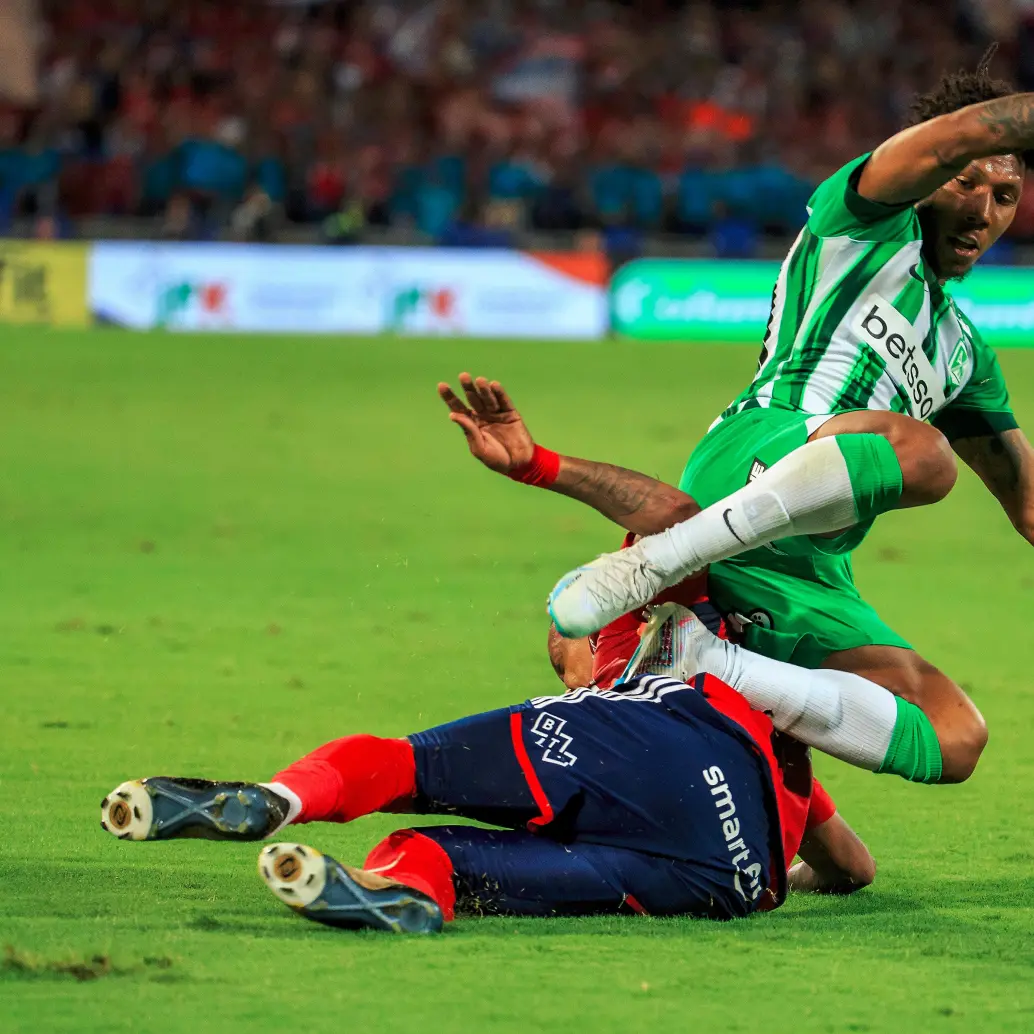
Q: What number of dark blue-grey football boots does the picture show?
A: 2